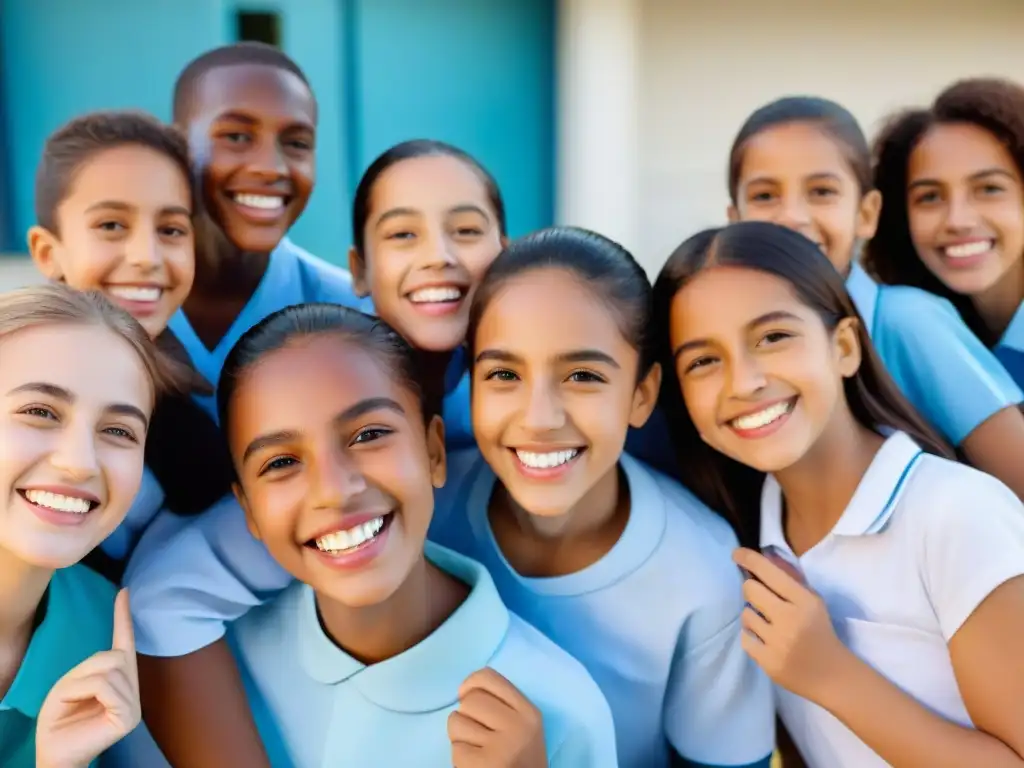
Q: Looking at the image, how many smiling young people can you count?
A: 9